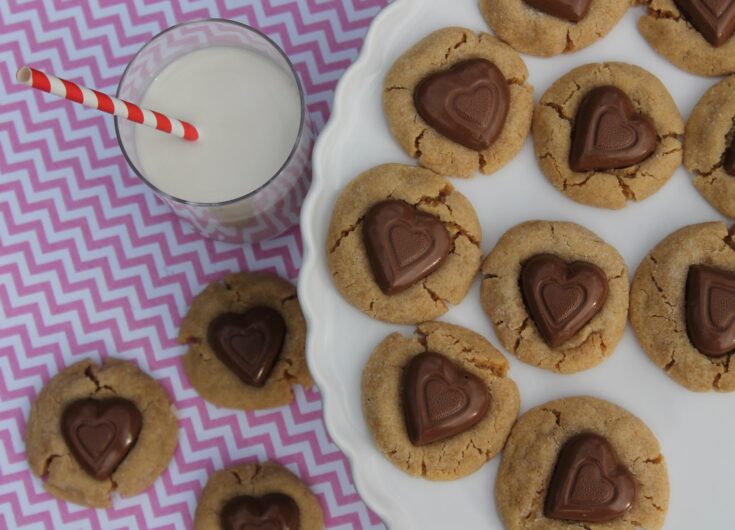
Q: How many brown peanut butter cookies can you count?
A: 13